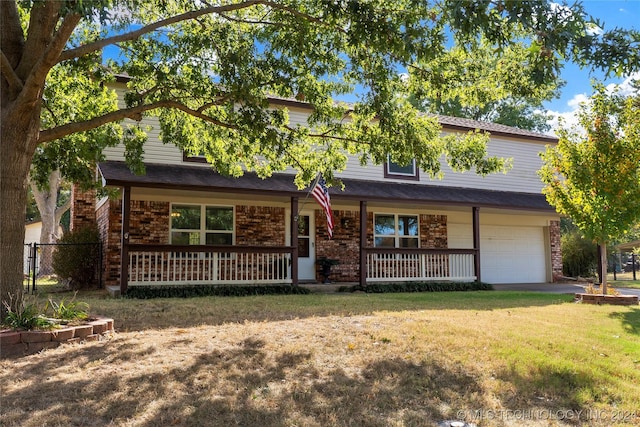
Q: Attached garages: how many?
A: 1